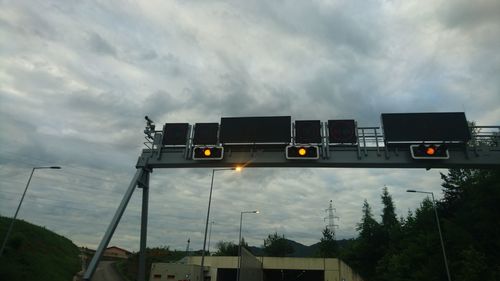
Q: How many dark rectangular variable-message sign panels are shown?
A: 6